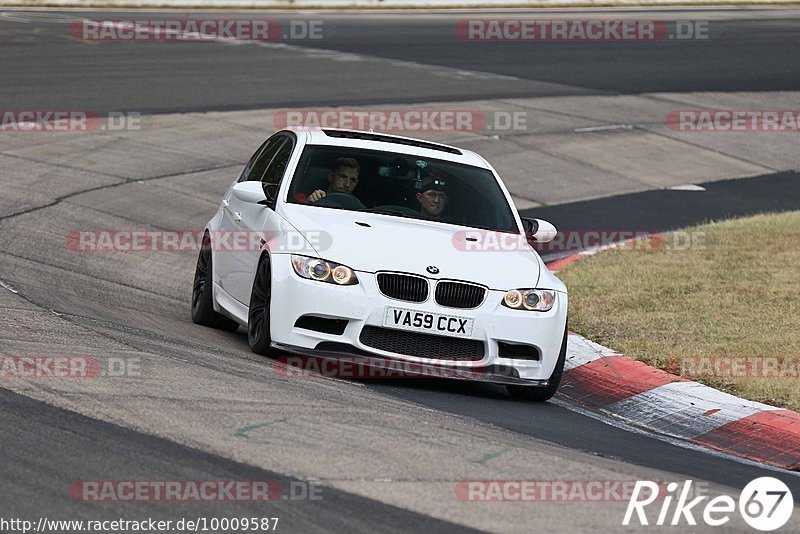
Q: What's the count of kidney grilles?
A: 2